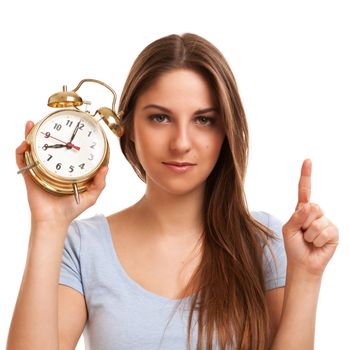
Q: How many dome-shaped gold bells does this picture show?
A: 2